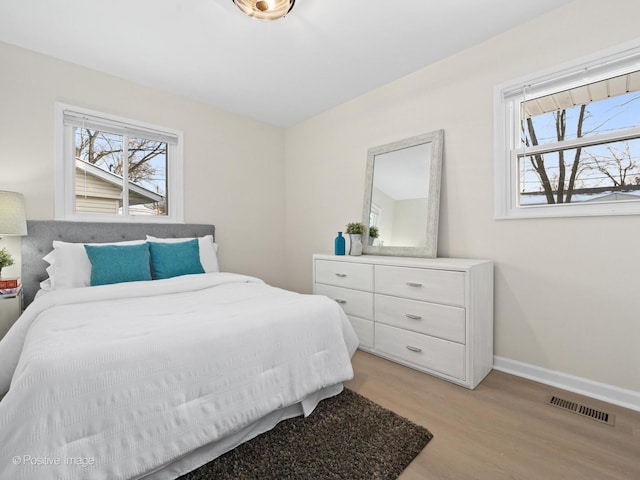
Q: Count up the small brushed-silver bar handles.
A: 5